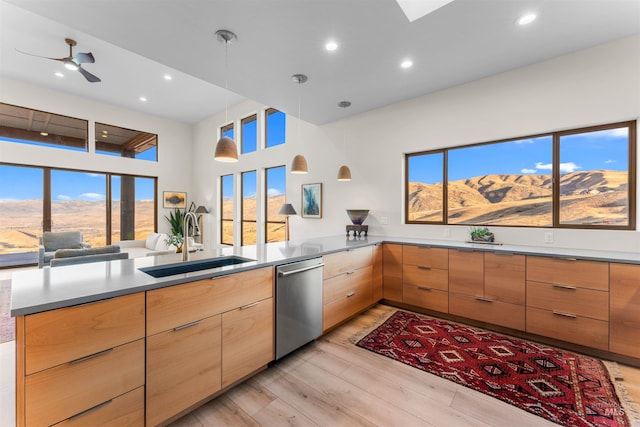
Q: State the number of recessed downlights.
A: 6